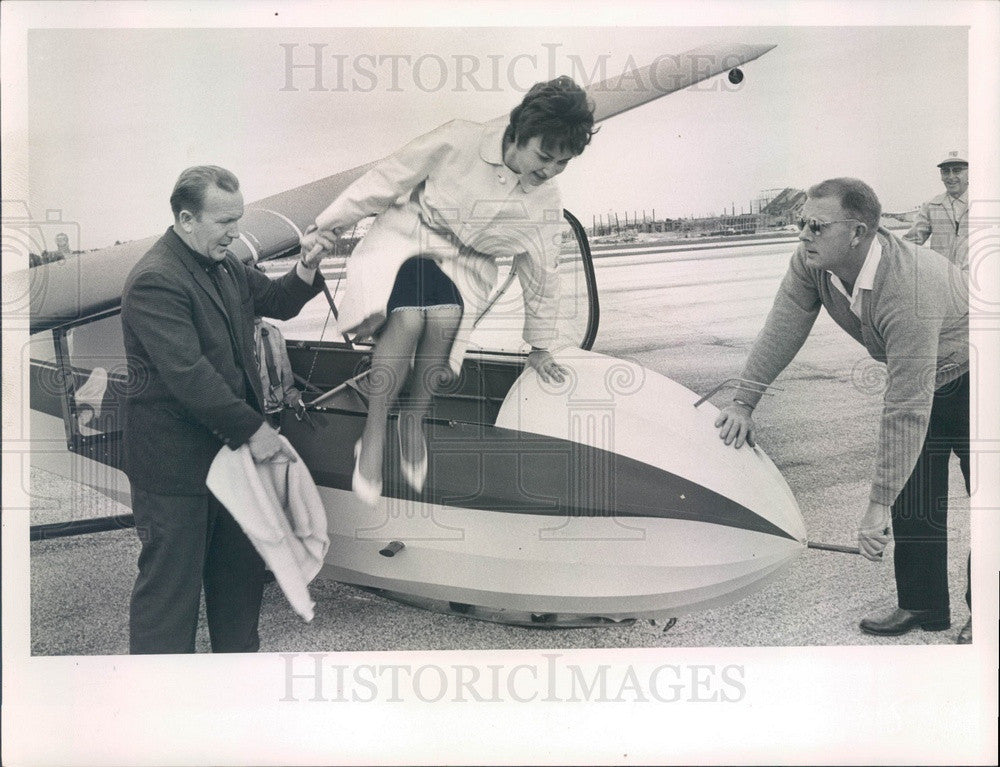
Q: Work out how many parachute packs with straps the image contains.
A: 1